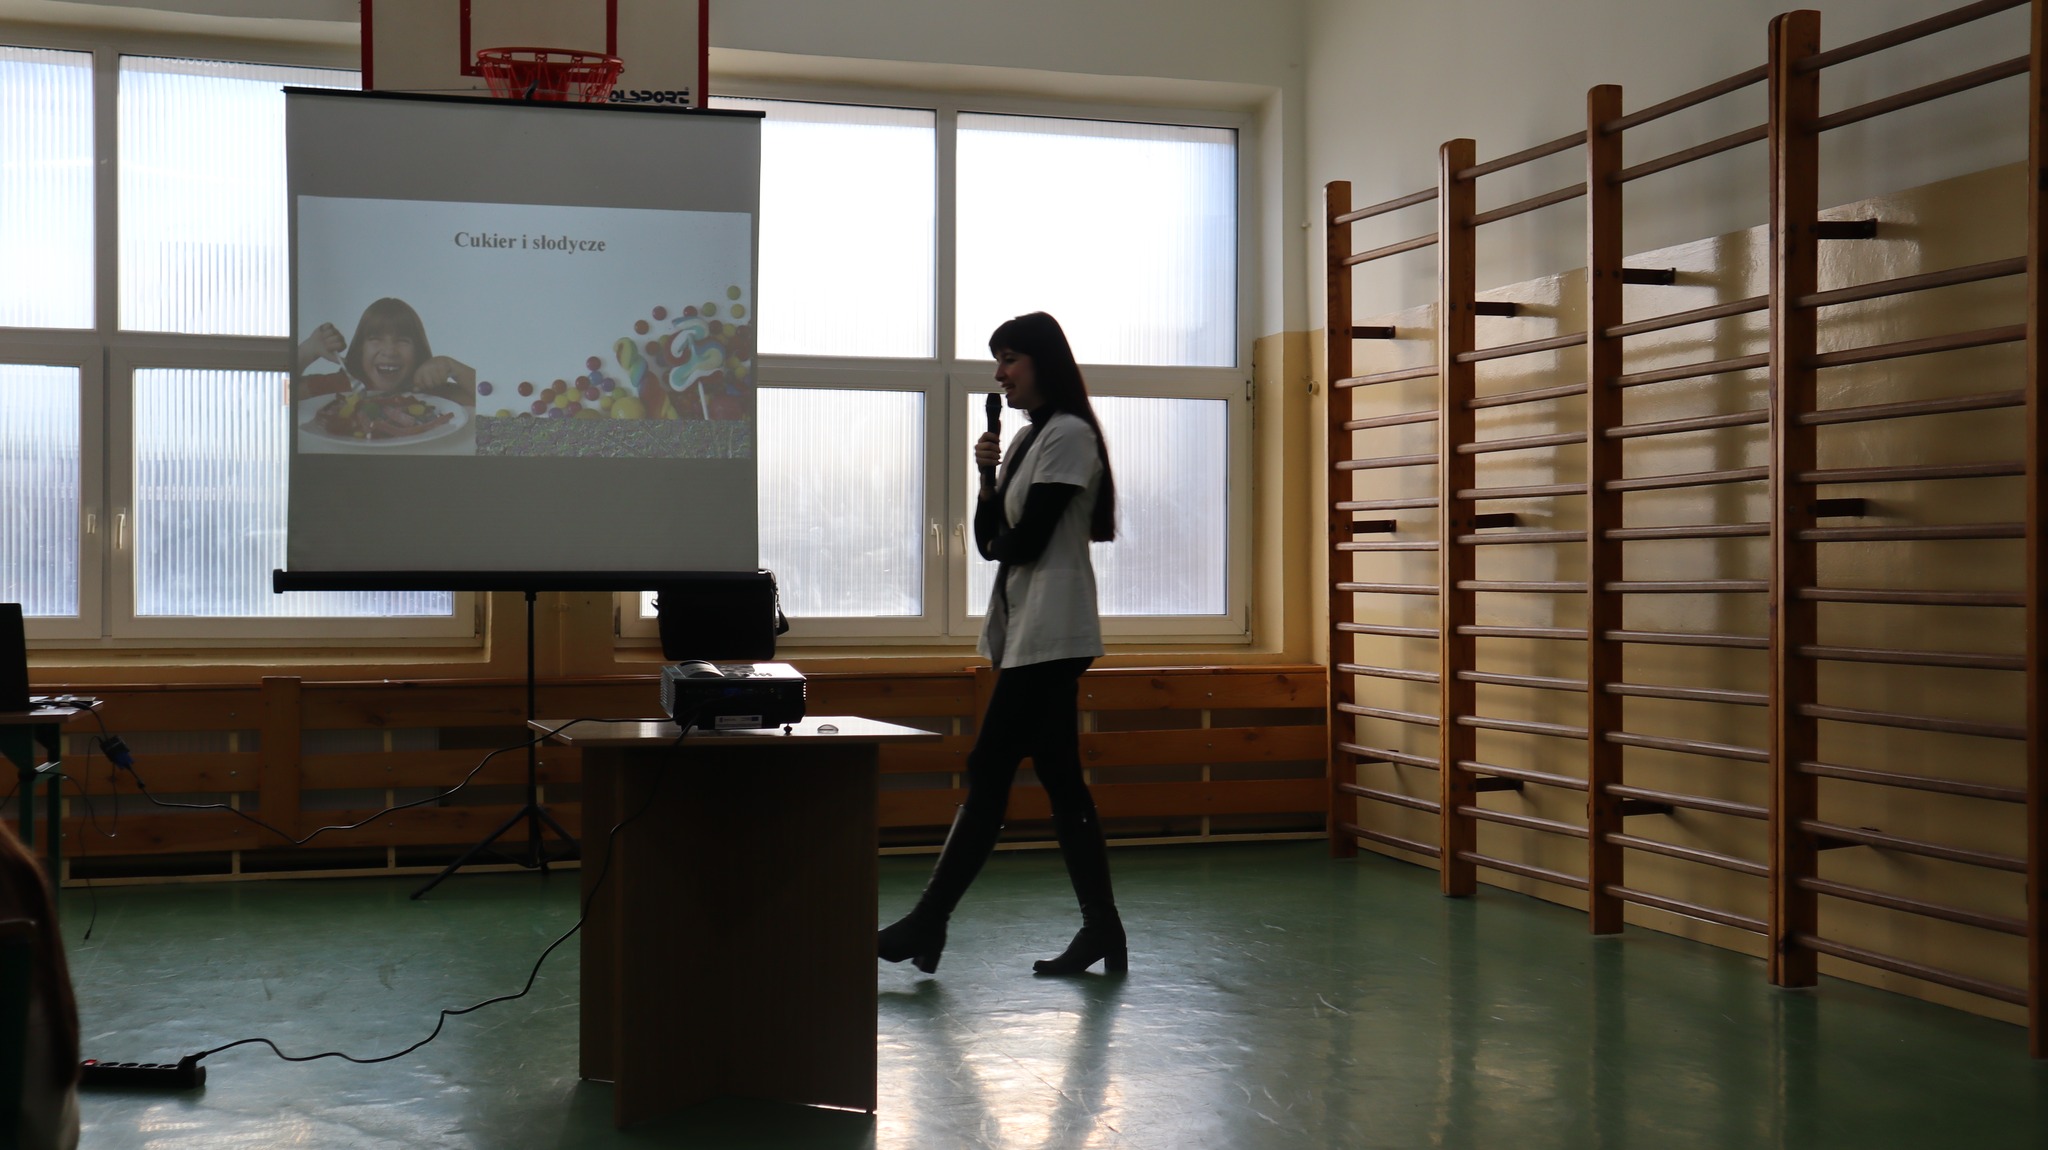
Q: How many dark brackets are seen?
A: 11